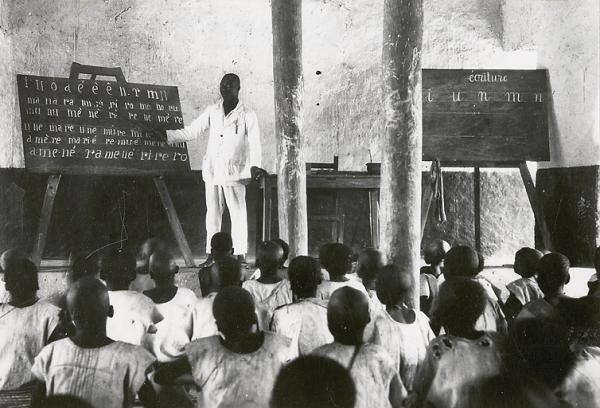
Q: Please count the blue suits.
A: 0